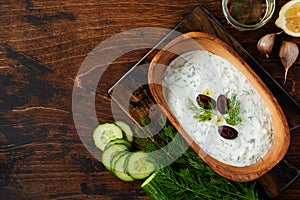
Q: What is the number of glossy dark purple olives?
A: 3